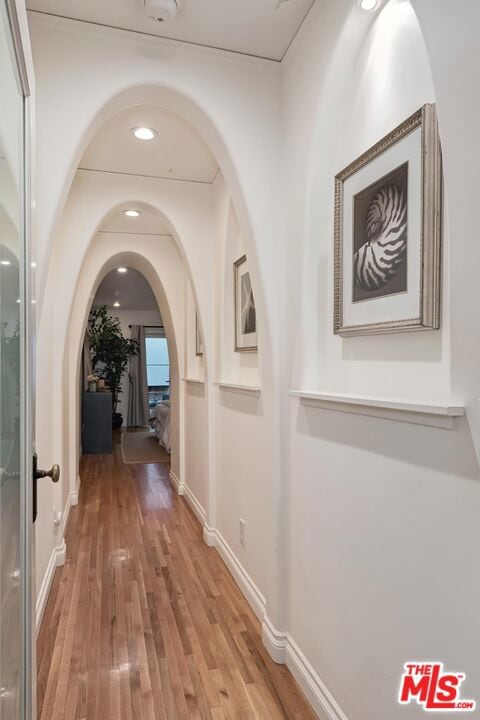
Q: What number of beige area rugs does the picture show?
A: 1